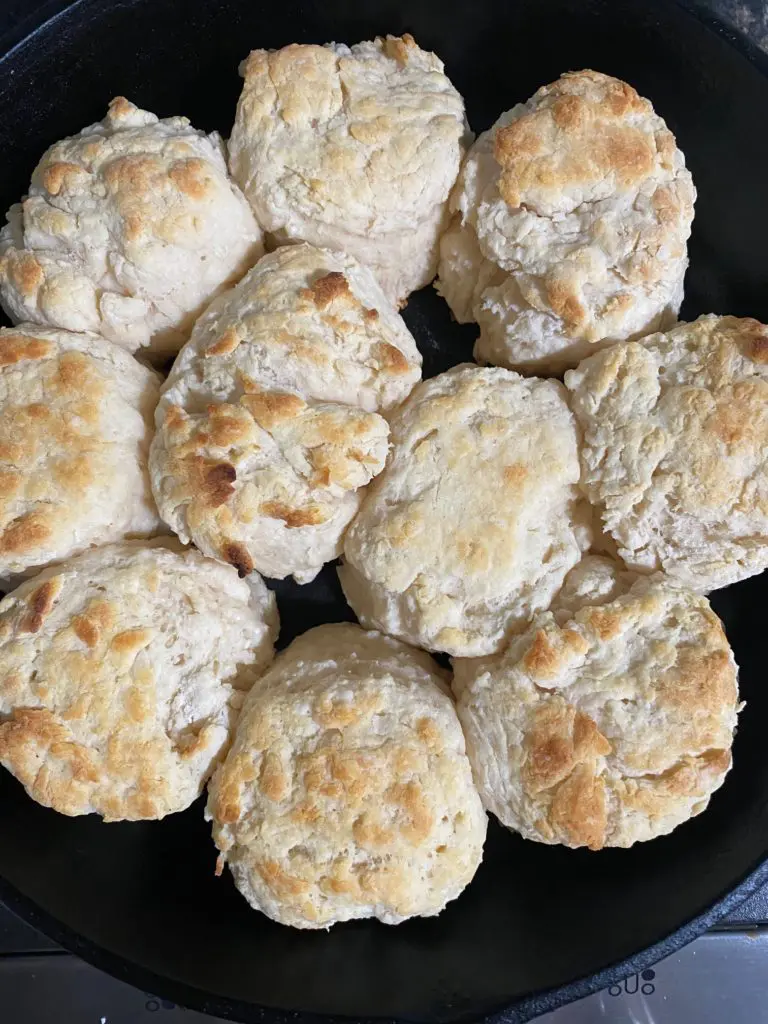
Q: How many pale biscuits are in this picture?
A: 10